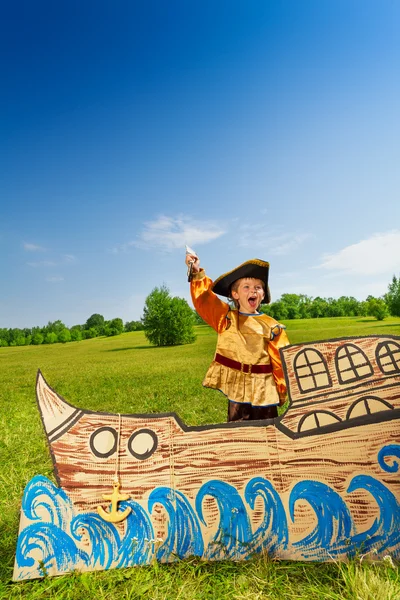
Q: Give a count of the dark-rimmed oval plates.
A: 2